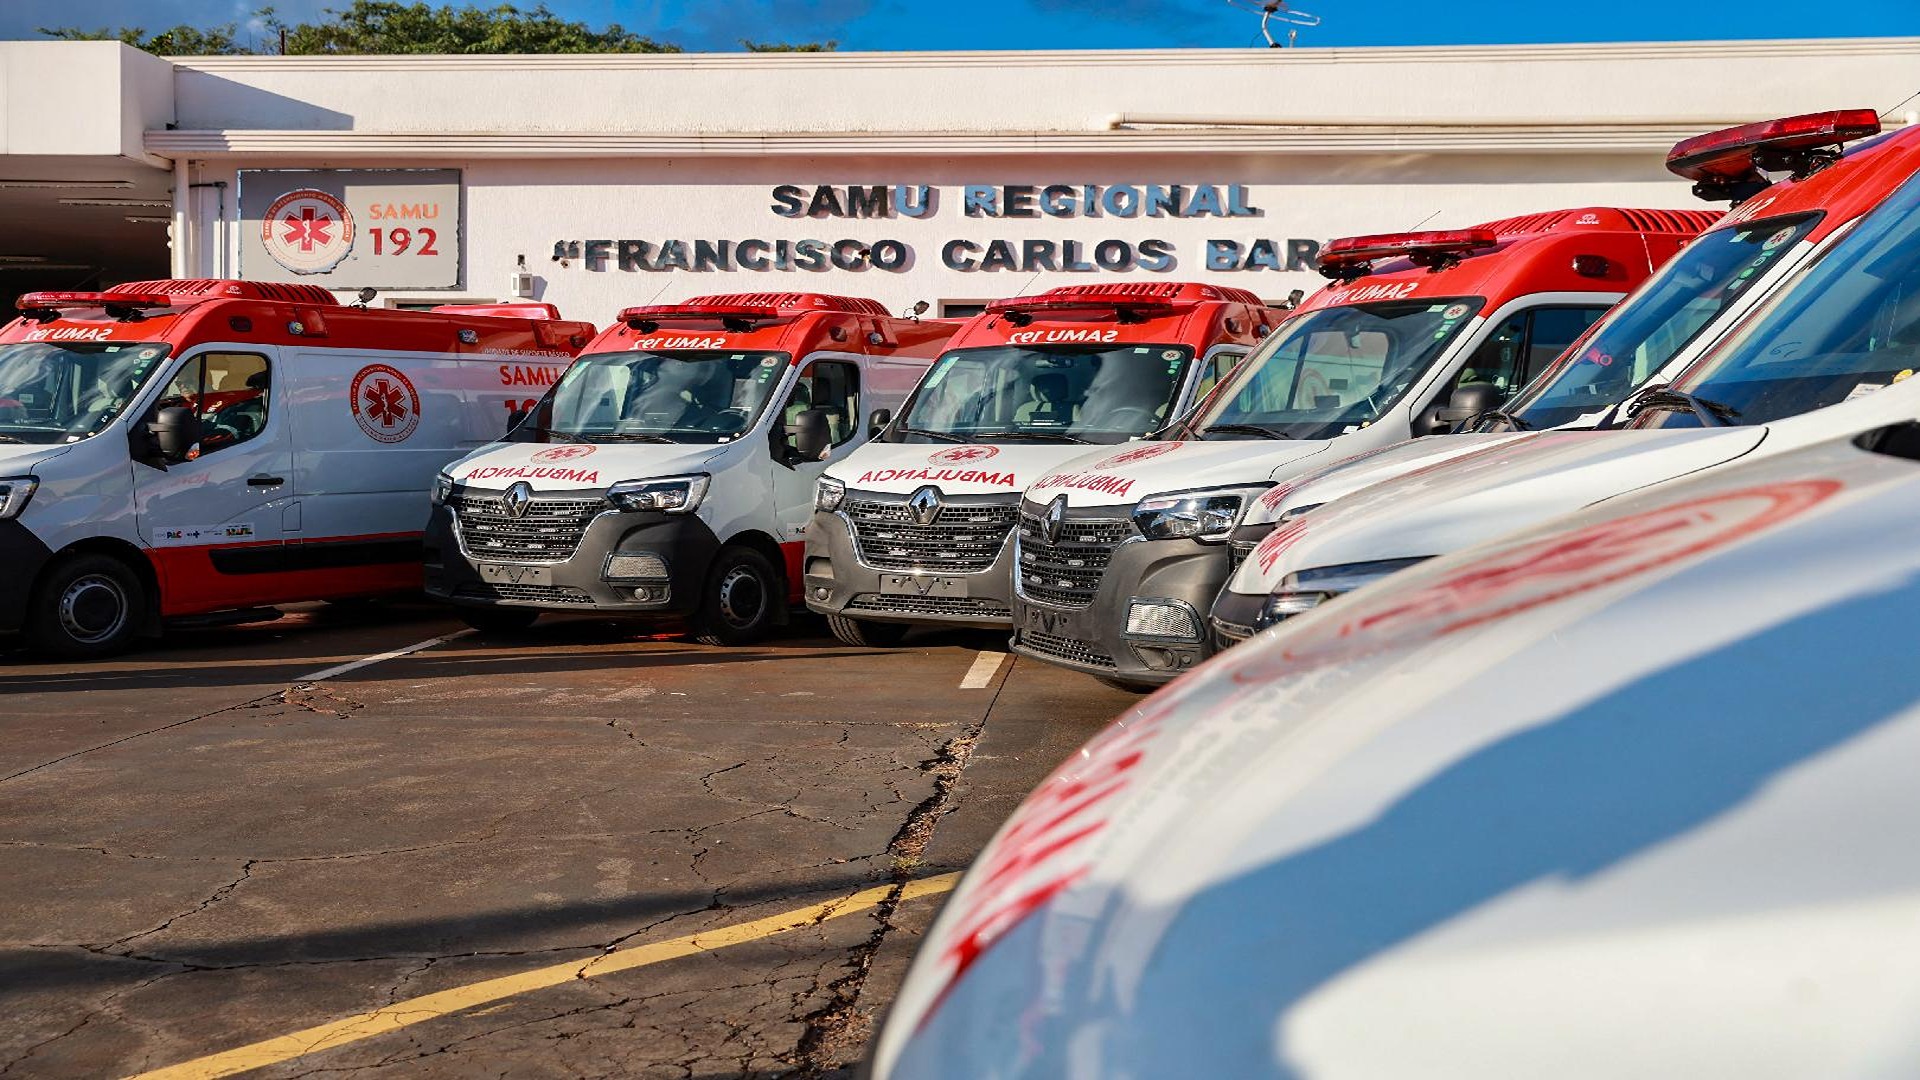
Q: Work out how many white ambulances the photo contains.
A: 7